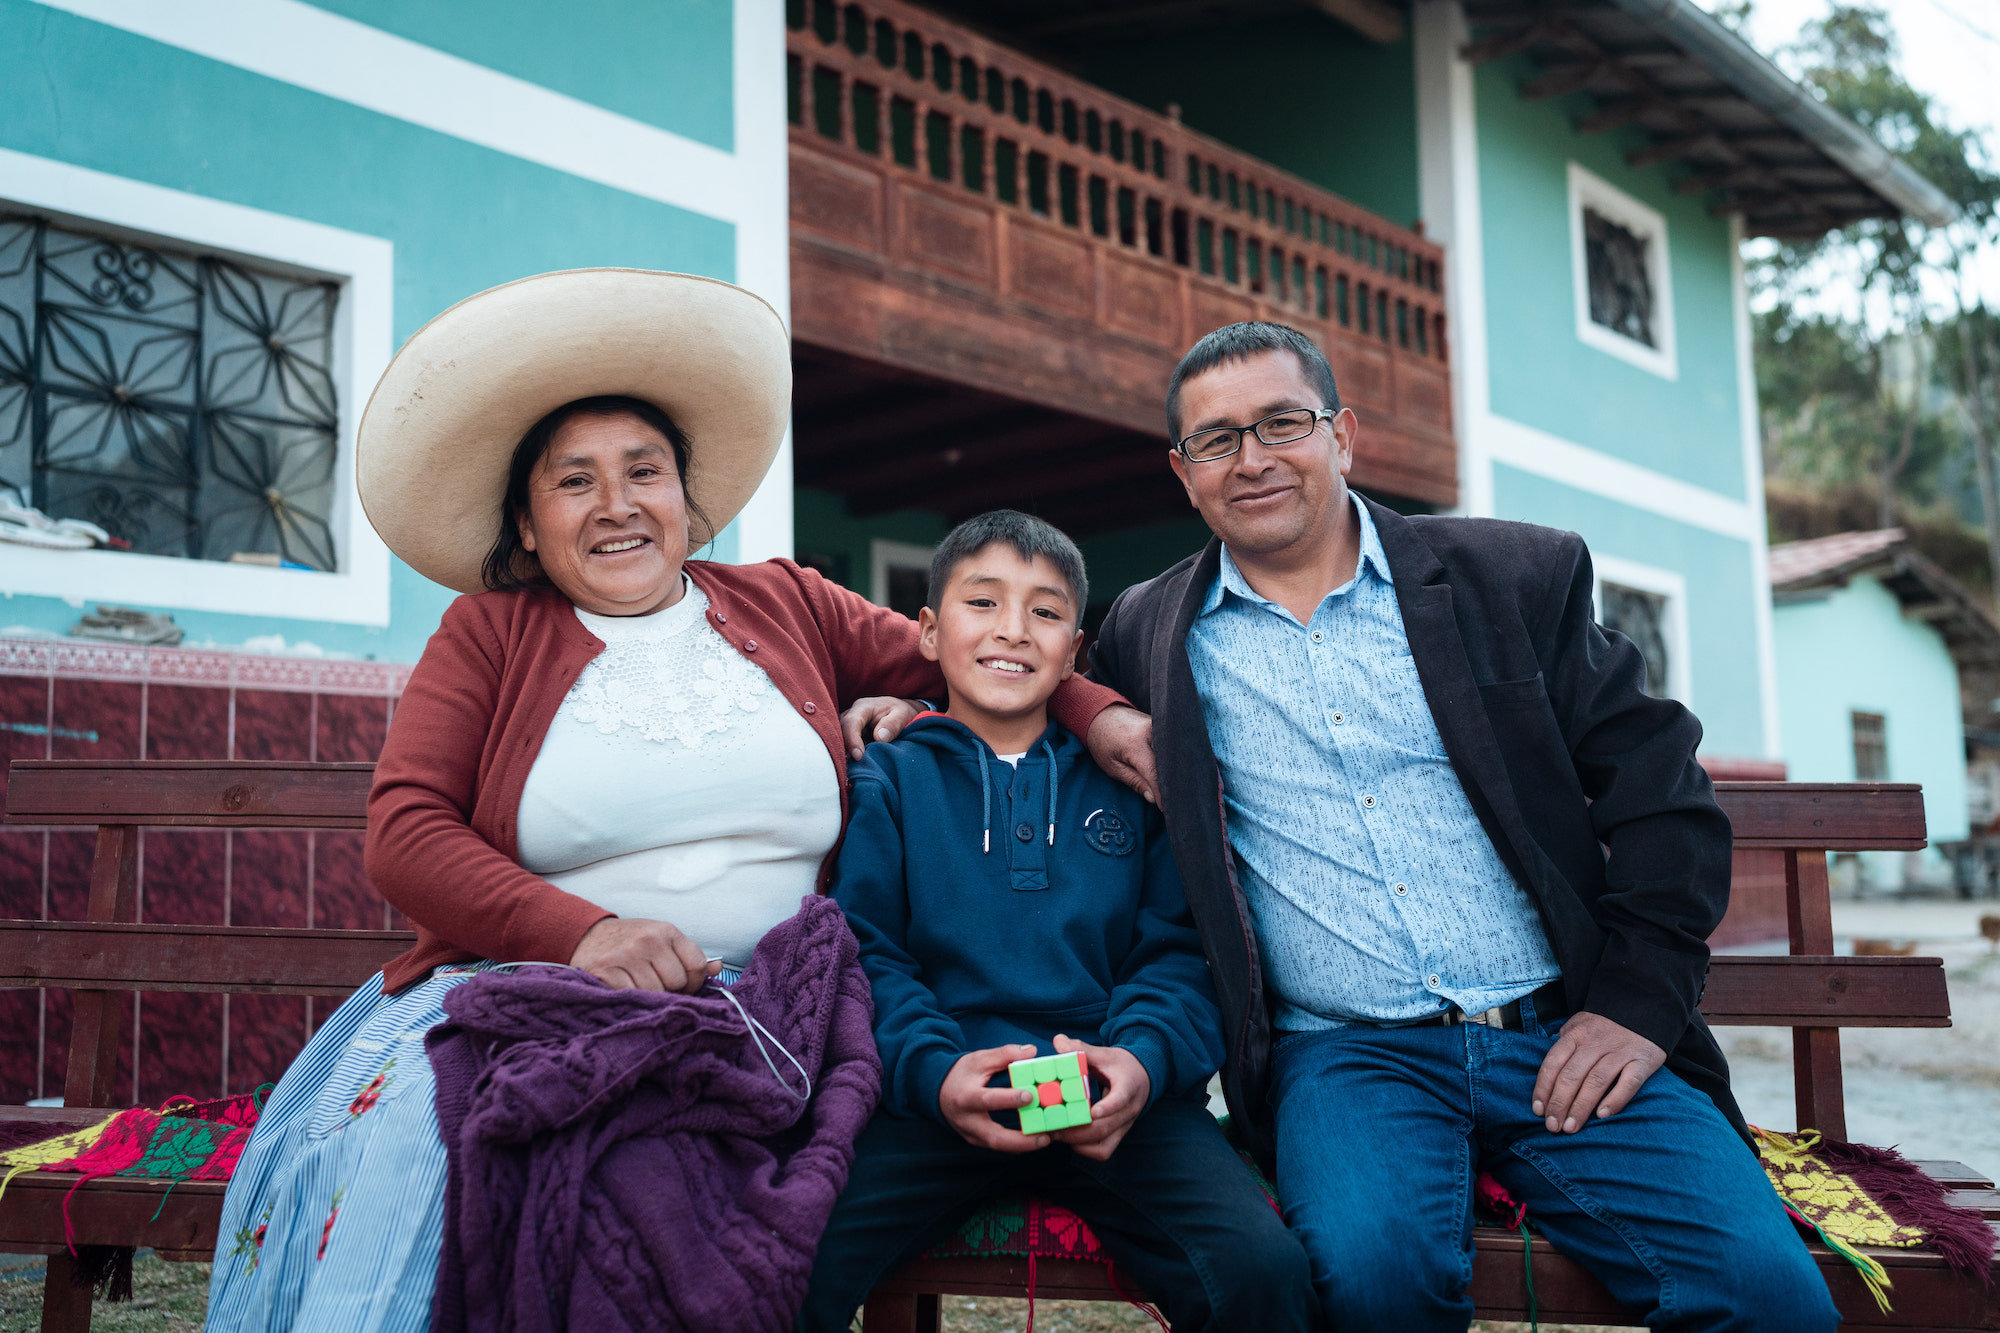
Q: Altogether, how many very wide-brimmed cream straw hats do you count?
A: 1